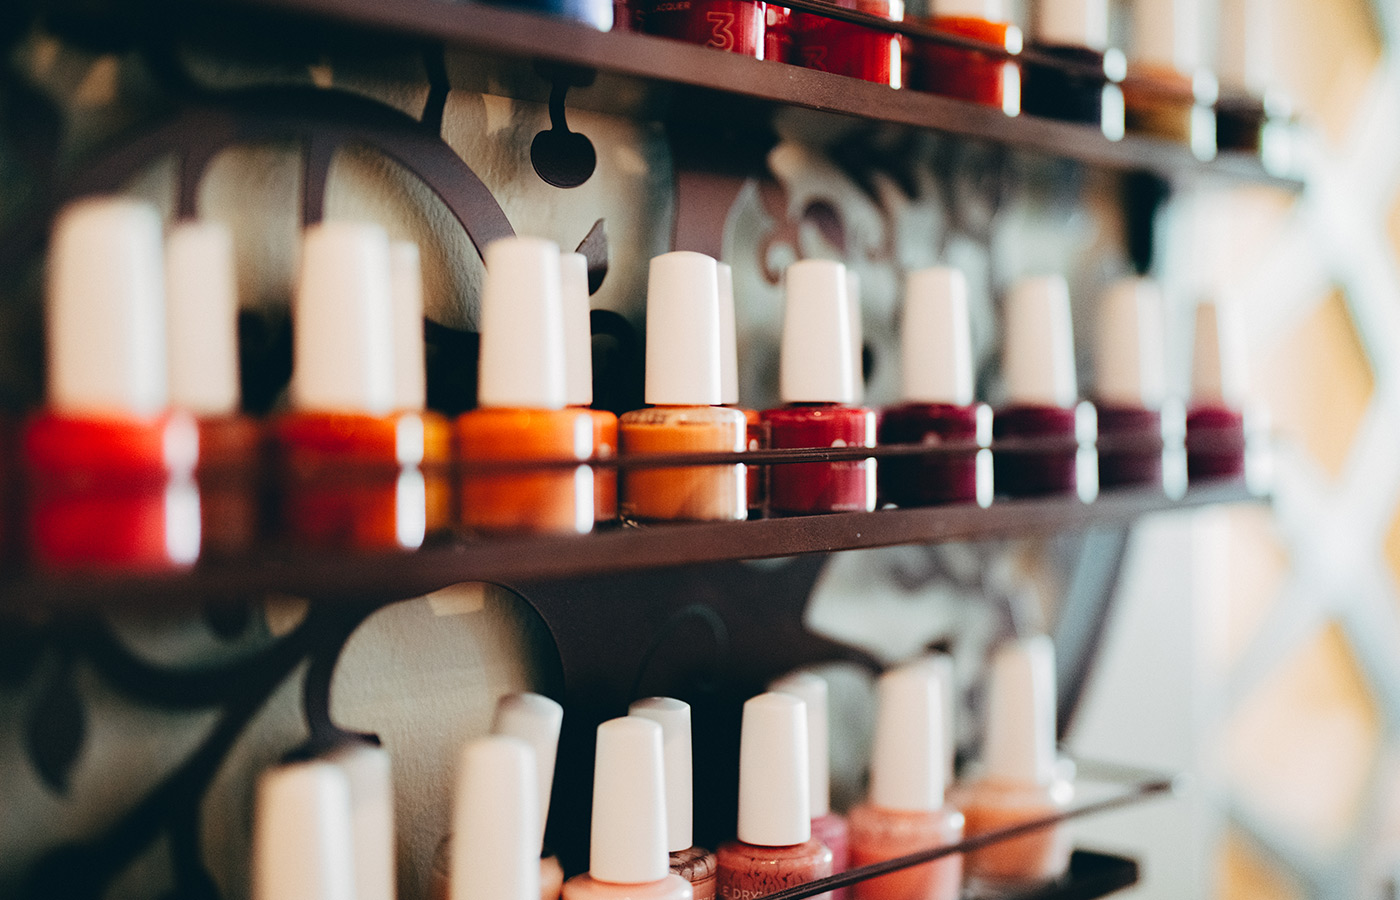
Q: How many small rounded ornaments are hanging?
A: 1